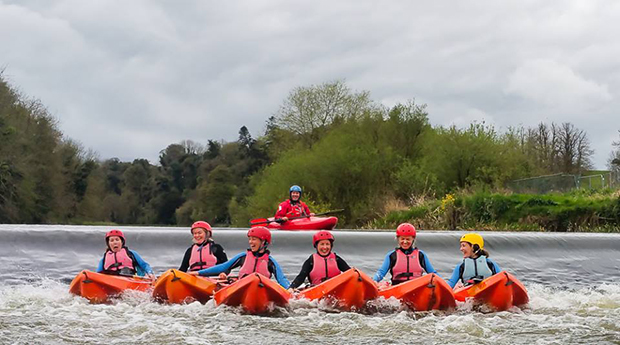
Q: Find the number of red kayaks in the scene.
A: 1